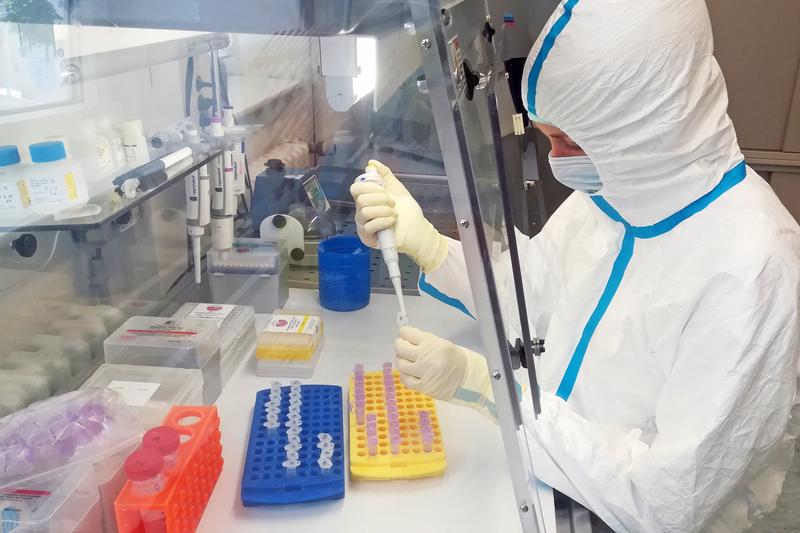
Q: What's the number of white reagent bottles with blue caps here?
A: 2